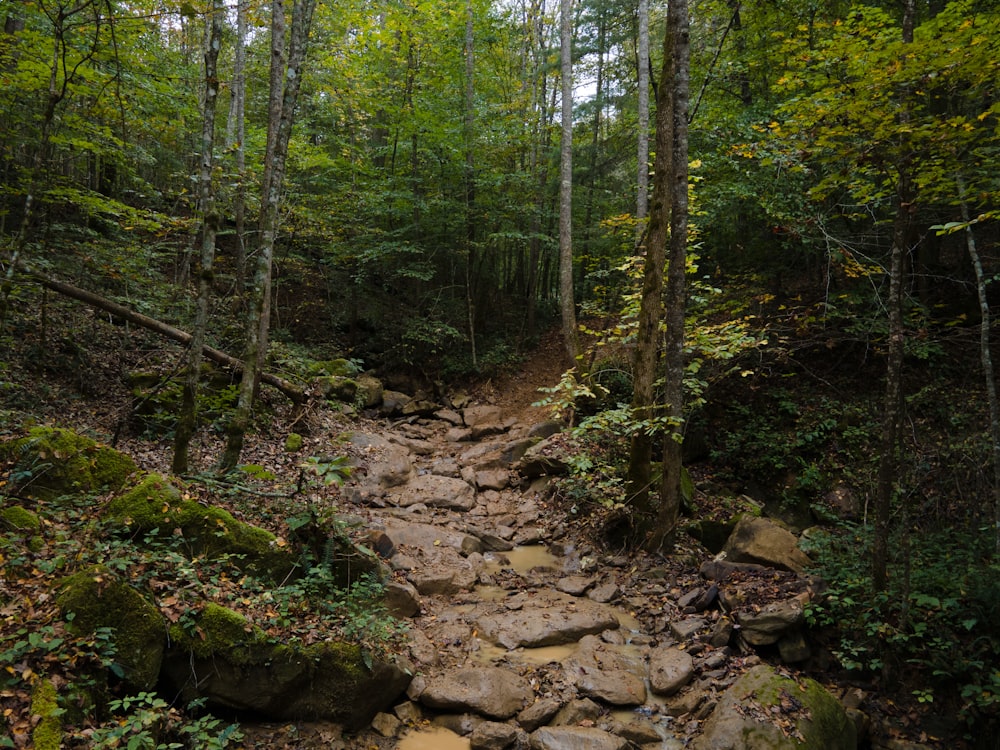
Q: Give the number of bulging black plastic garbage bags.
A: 0